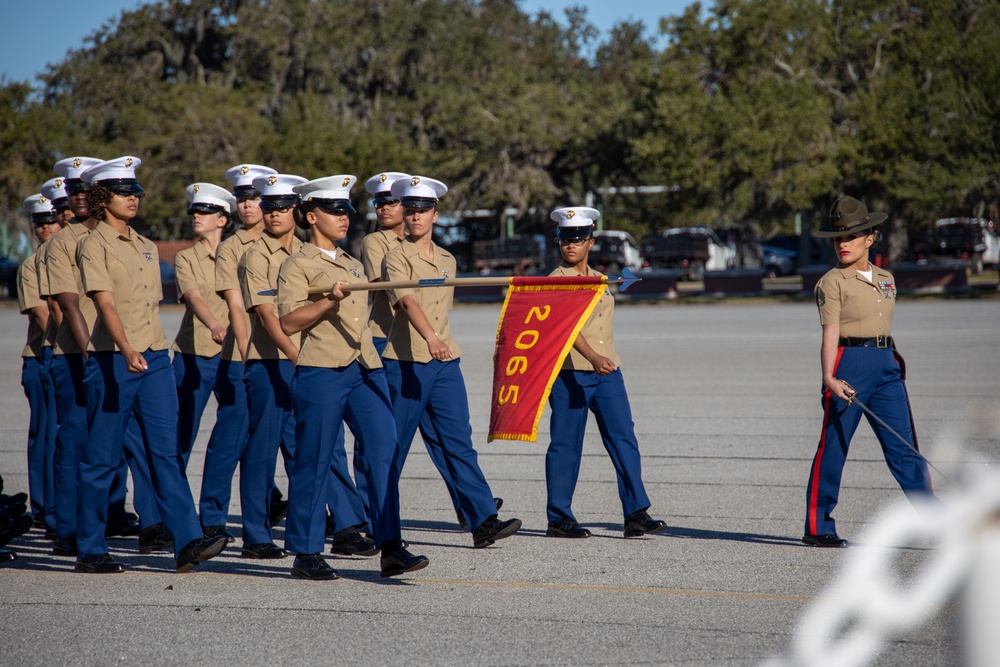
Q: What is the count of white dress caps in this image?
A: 11